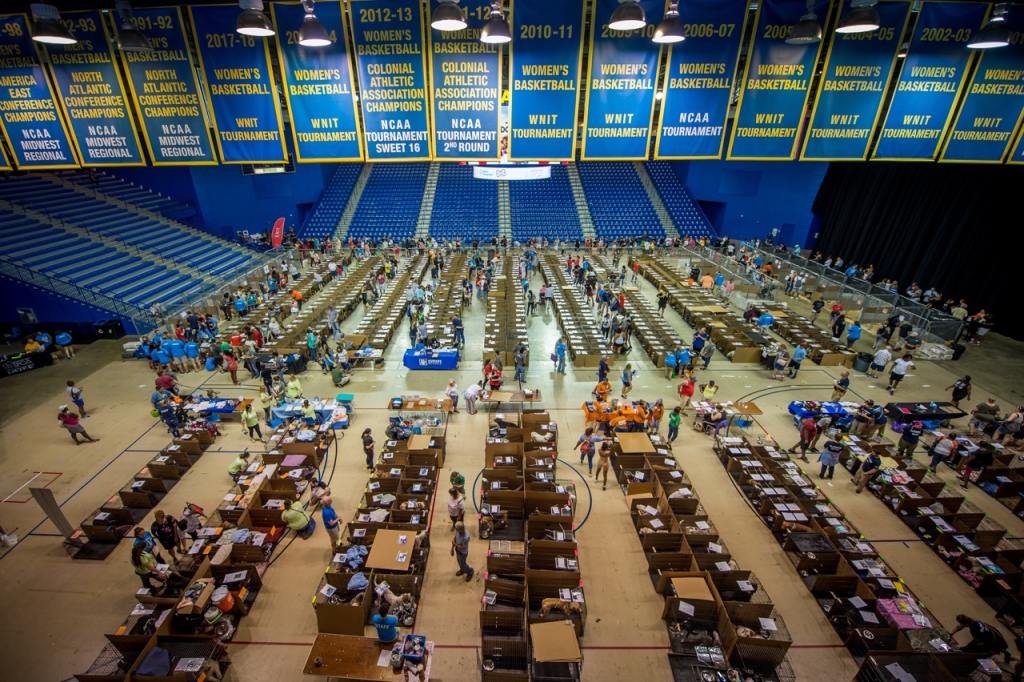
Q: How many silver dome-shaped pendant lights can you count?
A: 11